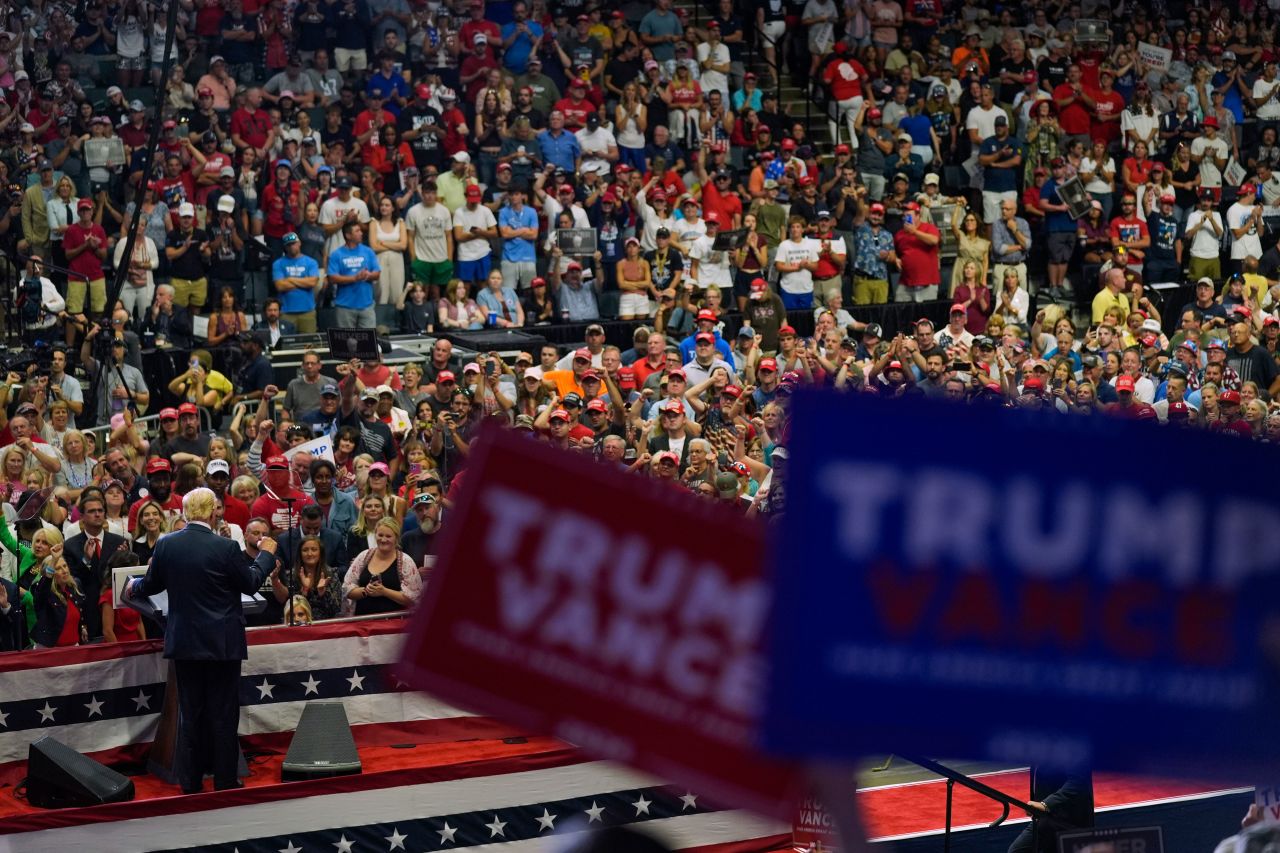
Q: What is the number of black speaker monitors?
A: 2